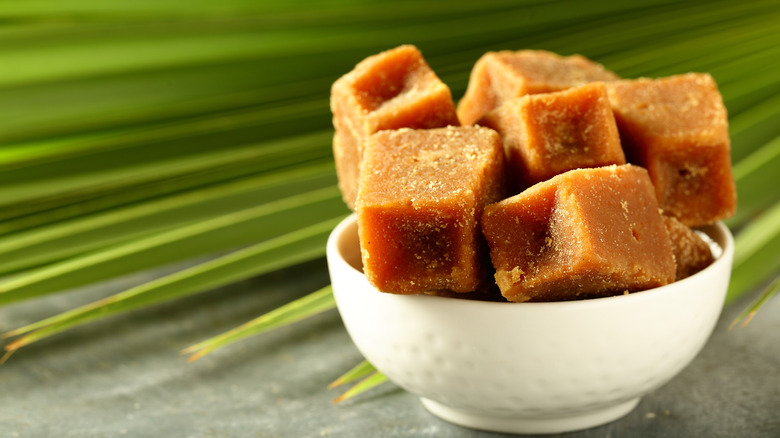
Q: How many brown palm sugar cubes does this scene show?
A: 7